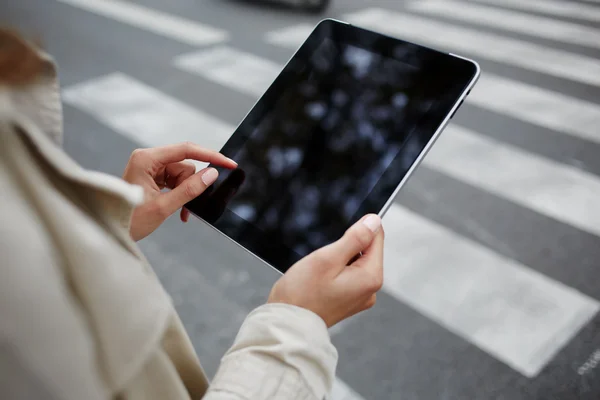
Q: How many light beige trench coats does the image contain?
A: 1